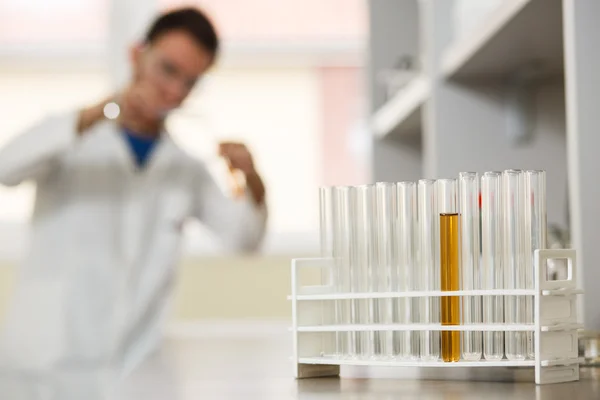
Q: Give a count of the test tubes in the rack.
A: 11